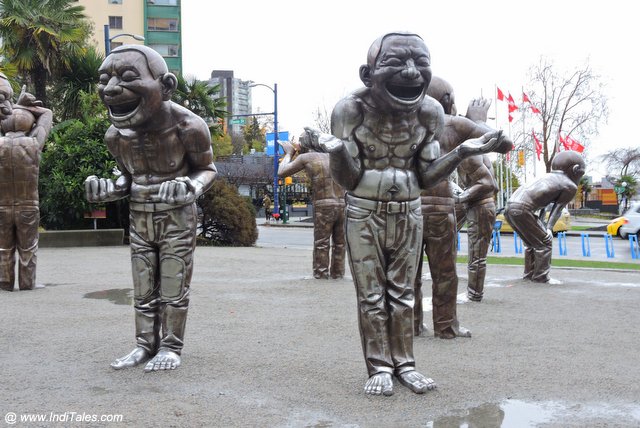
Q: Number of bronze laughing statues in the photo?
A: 8